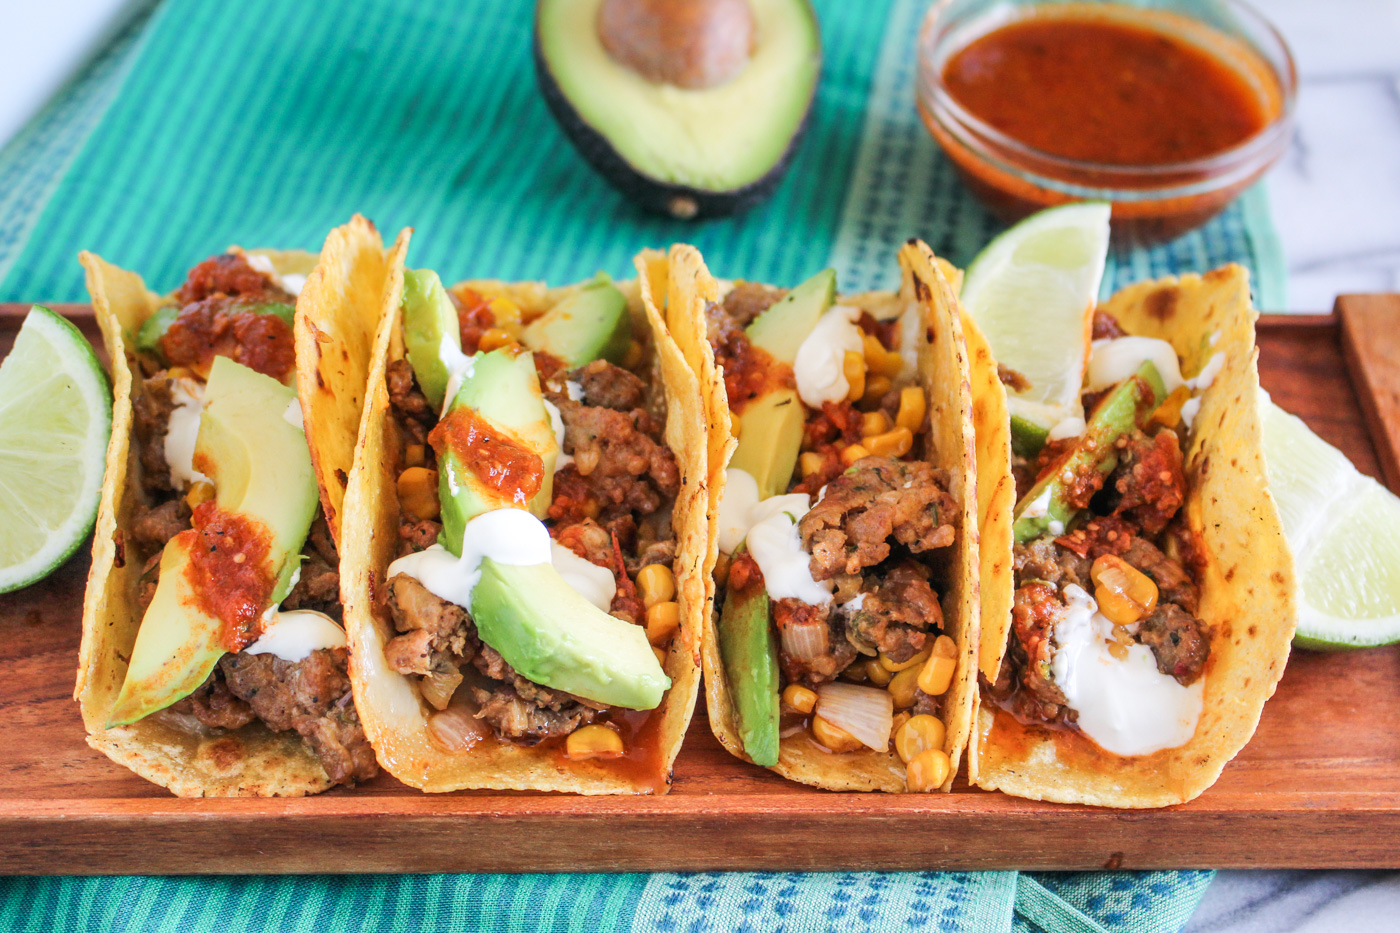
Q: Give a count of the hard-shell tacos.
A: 4